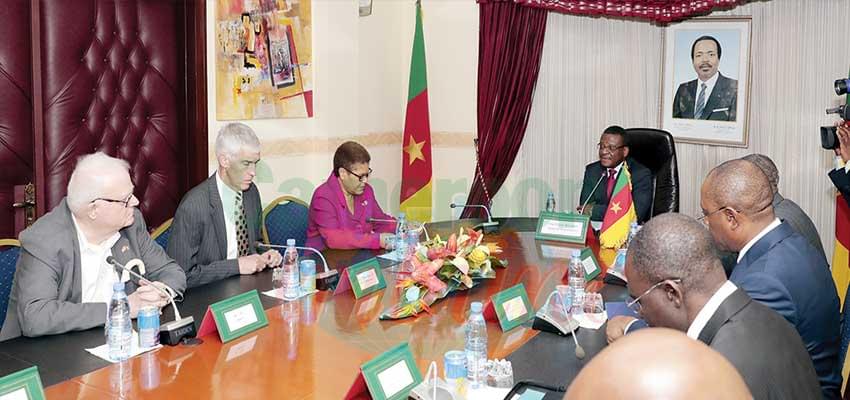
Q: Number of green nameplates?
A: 7